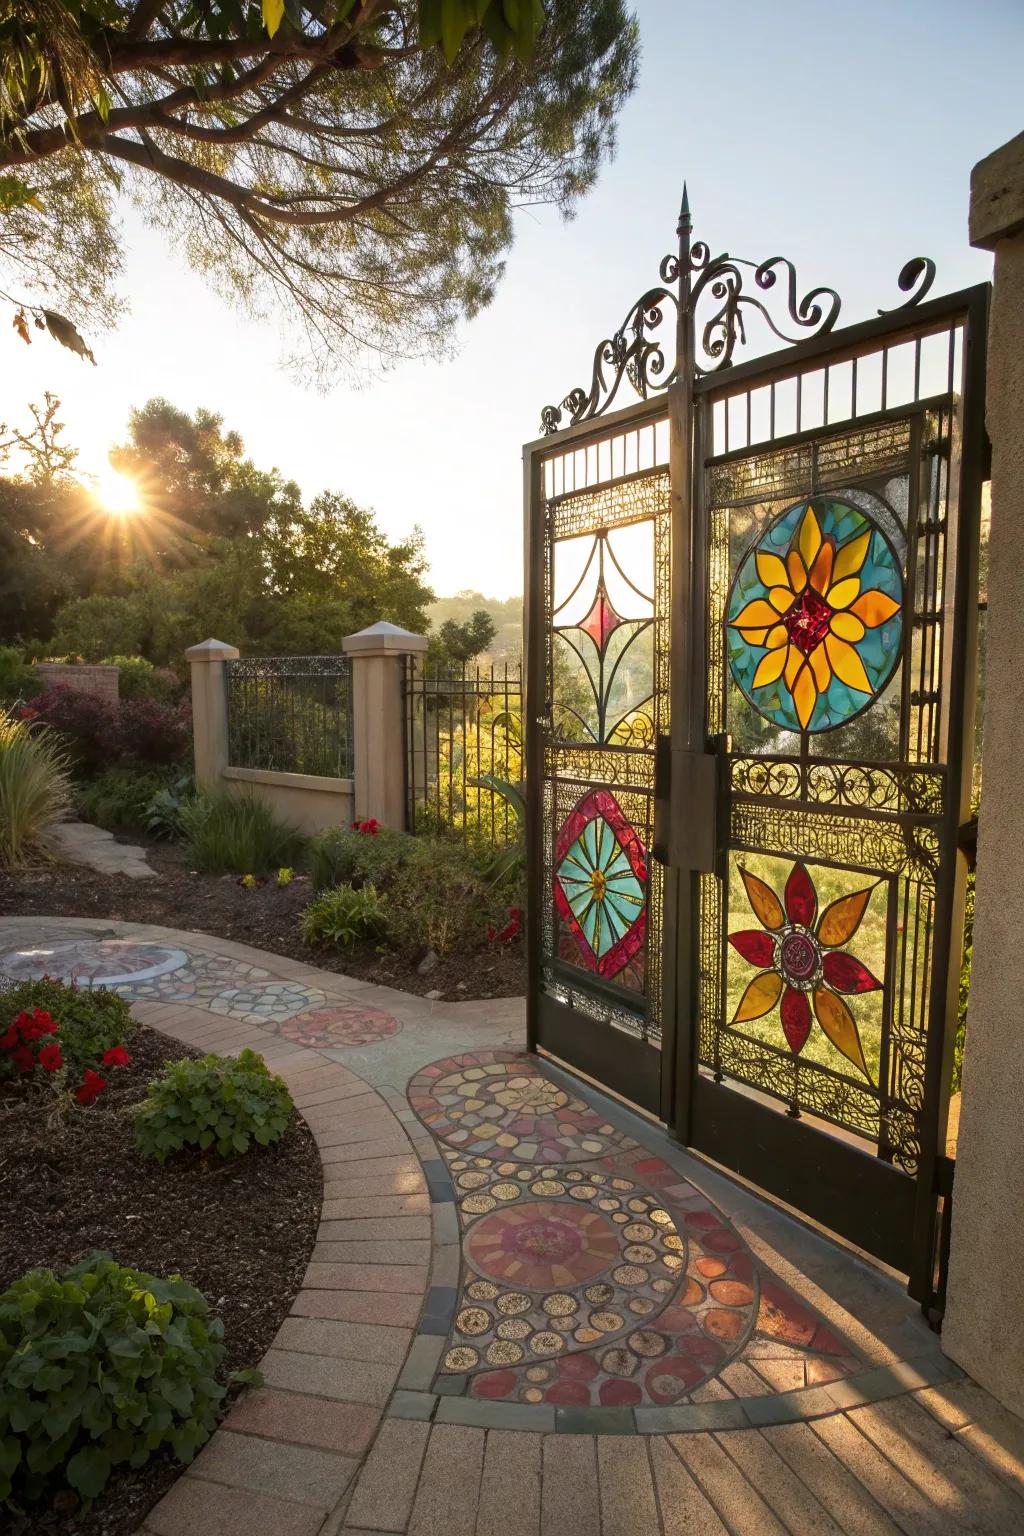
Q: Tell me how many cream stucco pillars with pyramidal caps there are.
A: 2